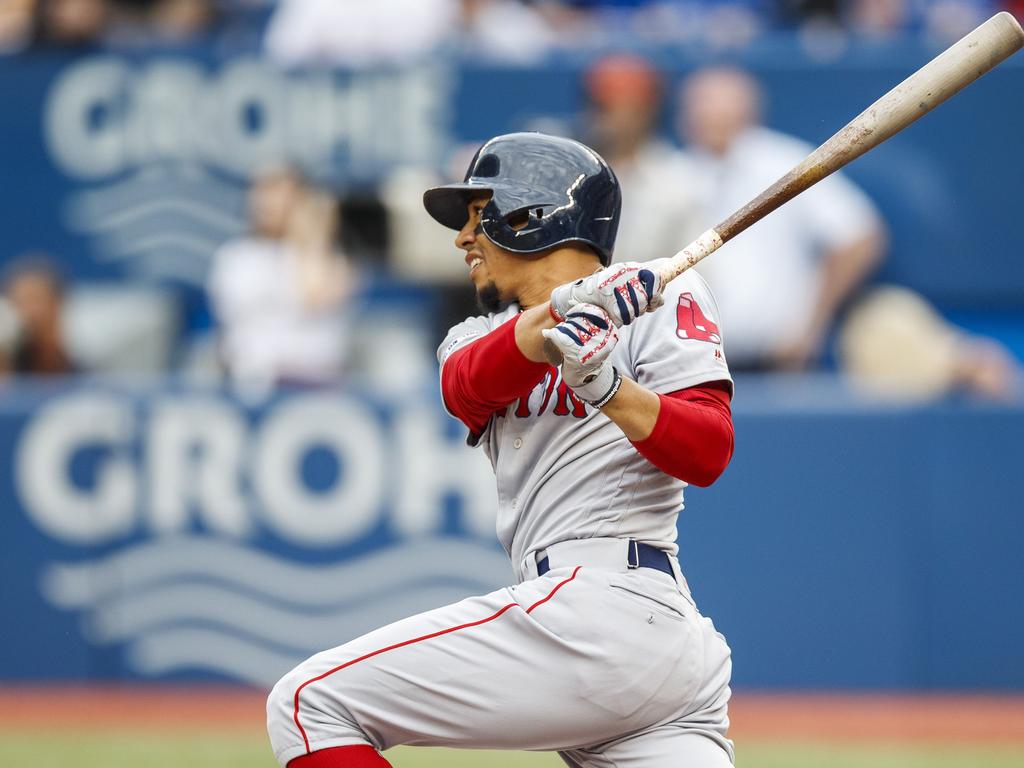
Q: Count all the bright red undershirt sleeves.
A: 2